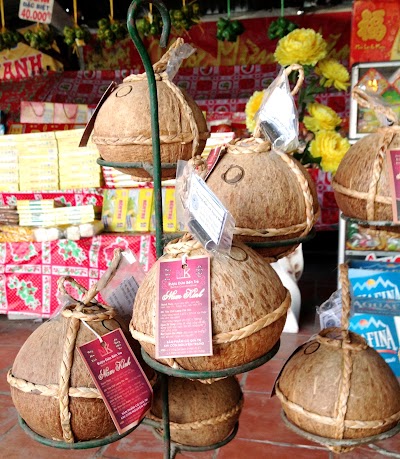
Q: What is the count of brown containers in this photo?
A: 7